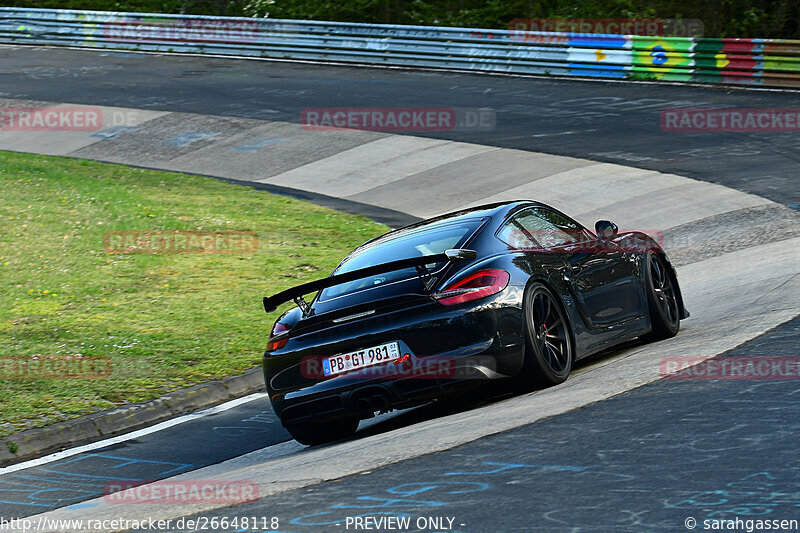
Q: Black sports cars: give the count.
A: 1